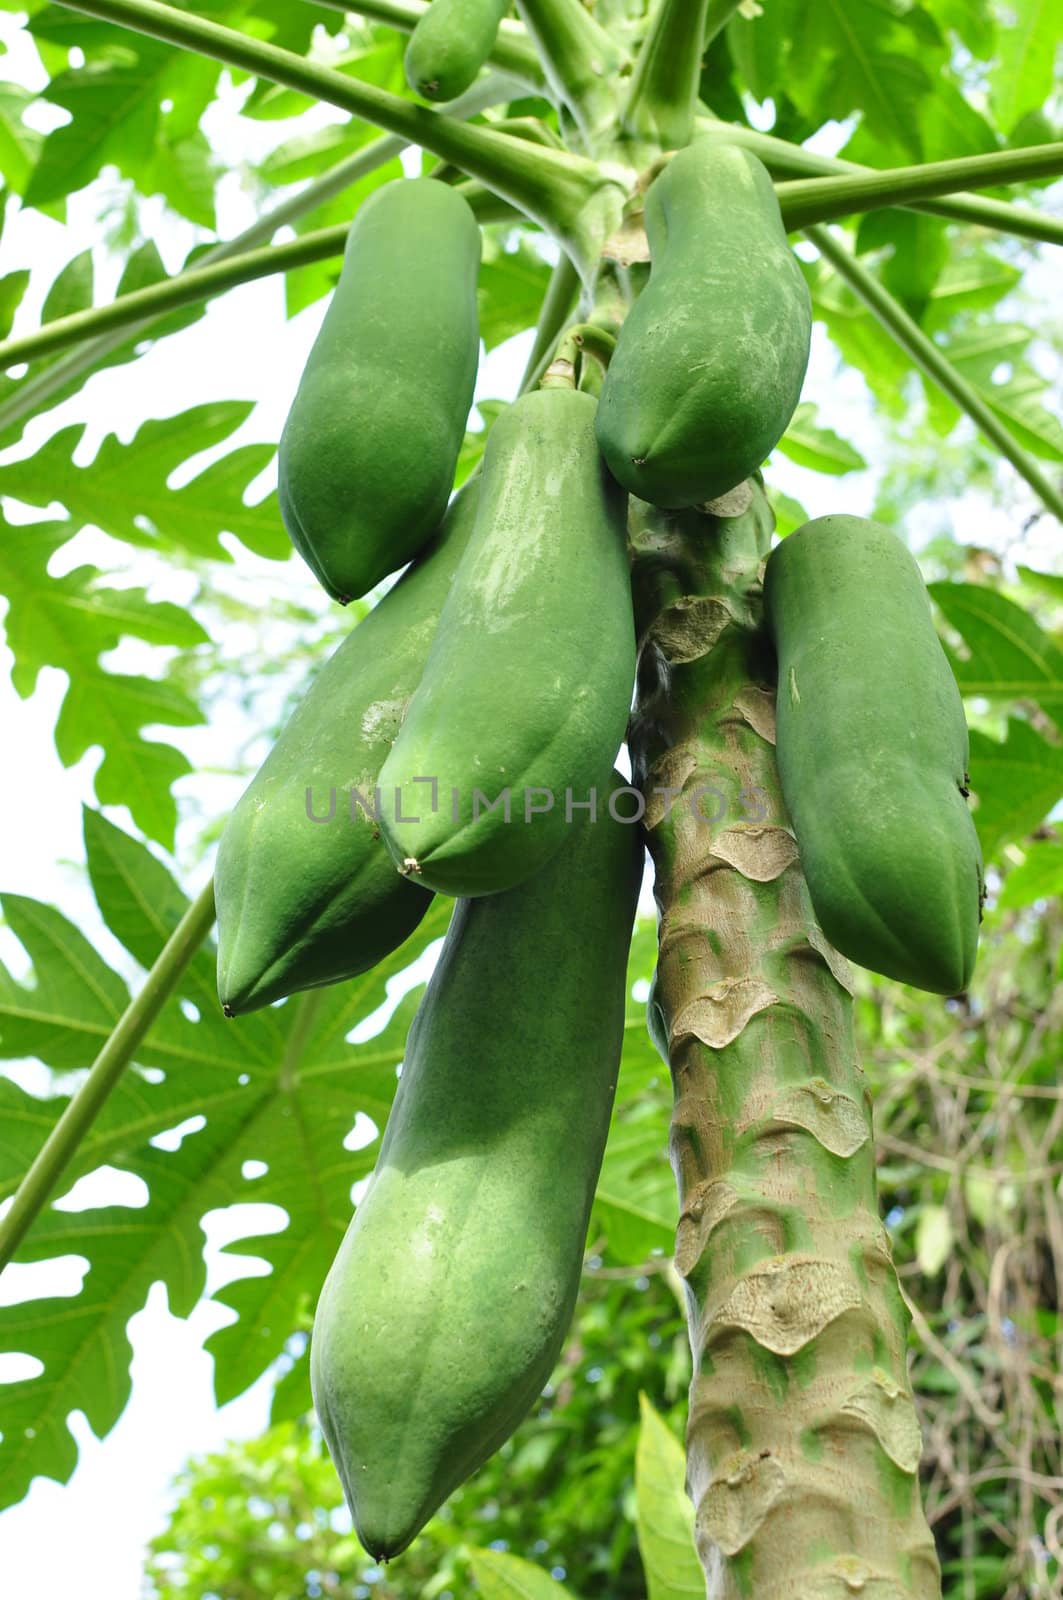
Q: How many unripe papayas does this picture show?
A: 7